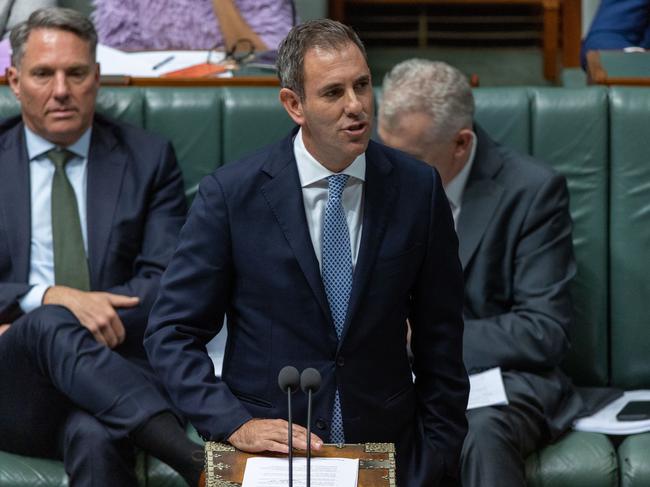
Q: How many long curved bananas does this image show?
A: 0